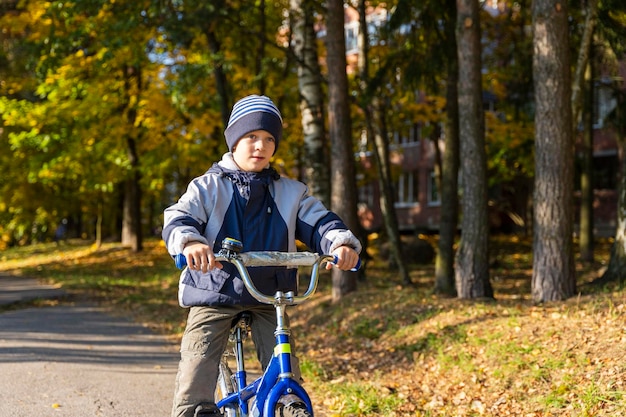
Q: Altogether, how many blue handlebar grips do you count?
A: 2